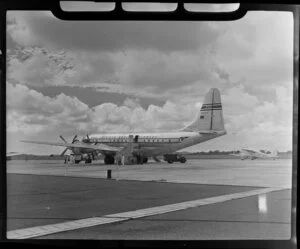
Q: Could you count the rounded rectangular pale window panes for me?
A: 3